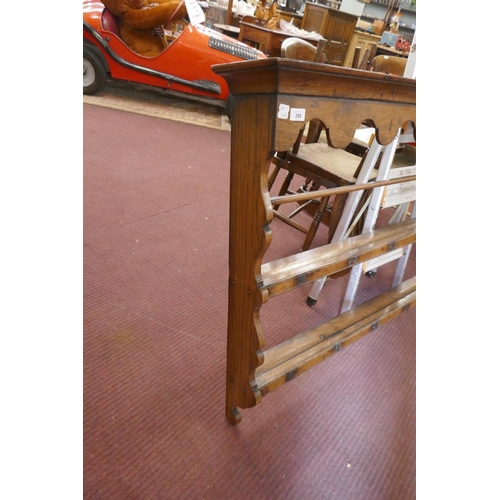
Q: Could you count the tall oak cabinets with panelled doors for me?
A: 1